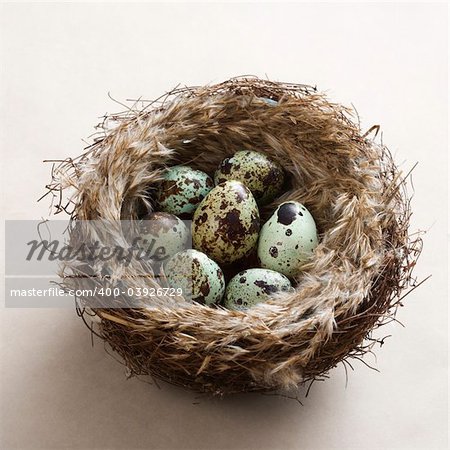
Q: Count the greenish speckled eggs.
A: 7